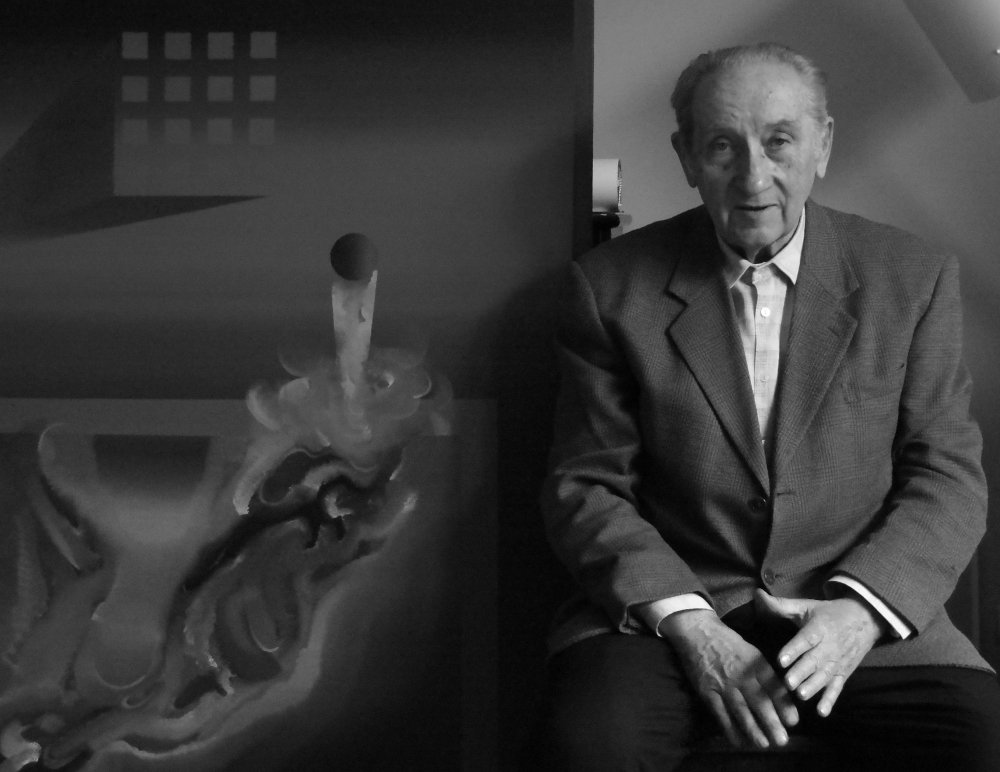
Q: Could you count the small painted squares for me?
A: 12